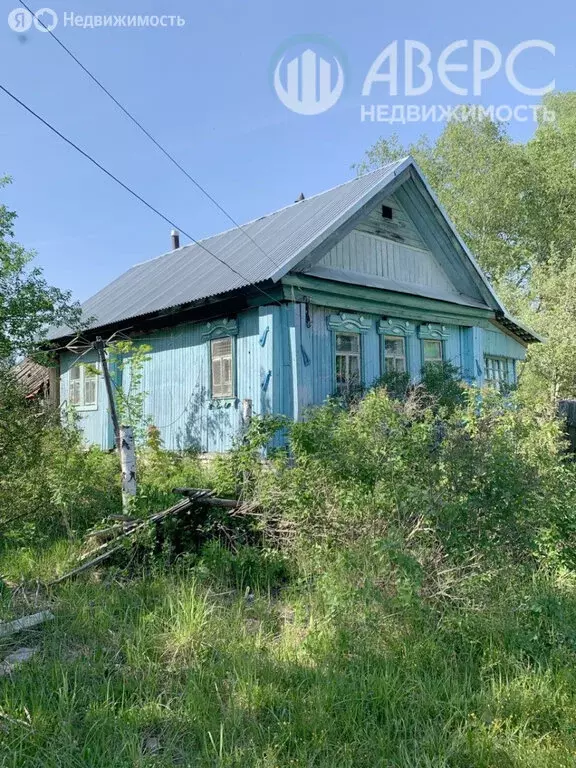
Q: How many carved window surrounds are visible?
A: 4